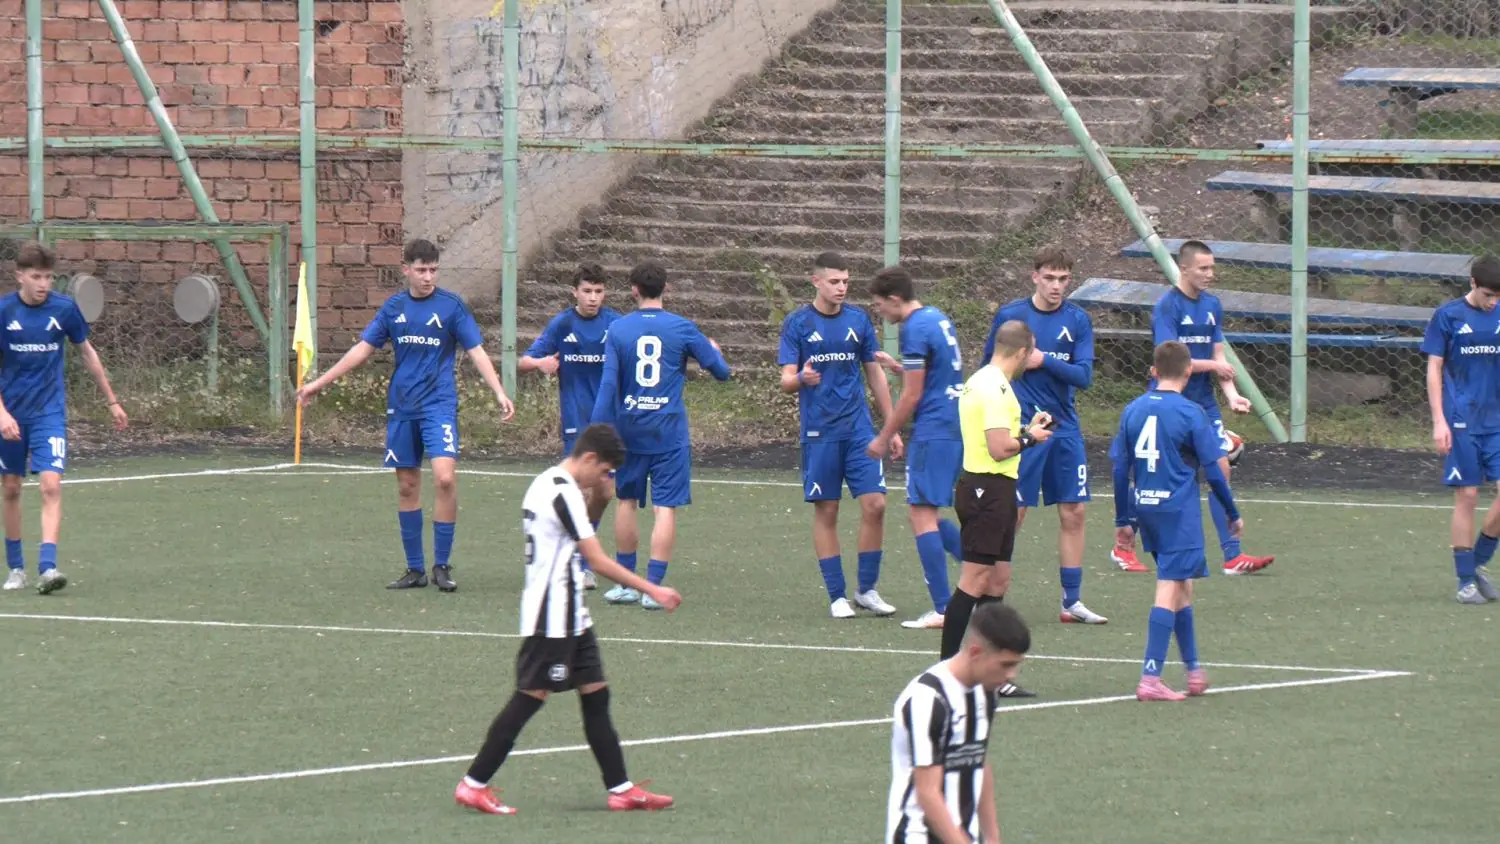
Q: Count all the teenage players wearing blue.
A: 10